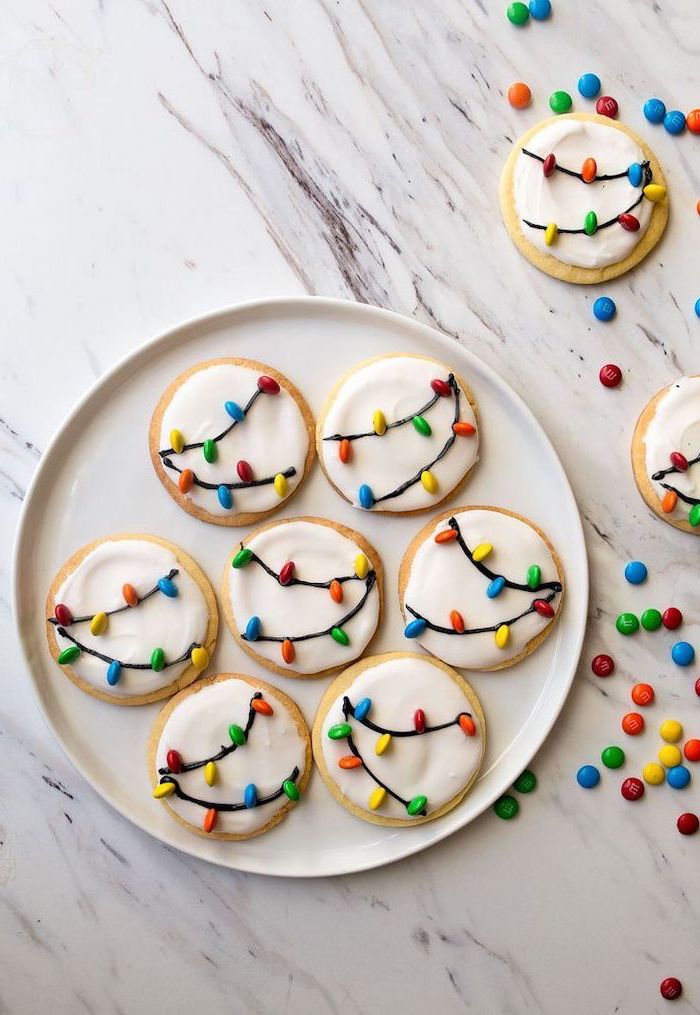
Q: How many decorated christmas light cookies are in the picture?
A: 9